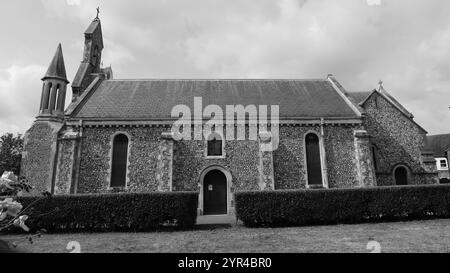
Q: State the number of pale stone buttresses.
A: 4